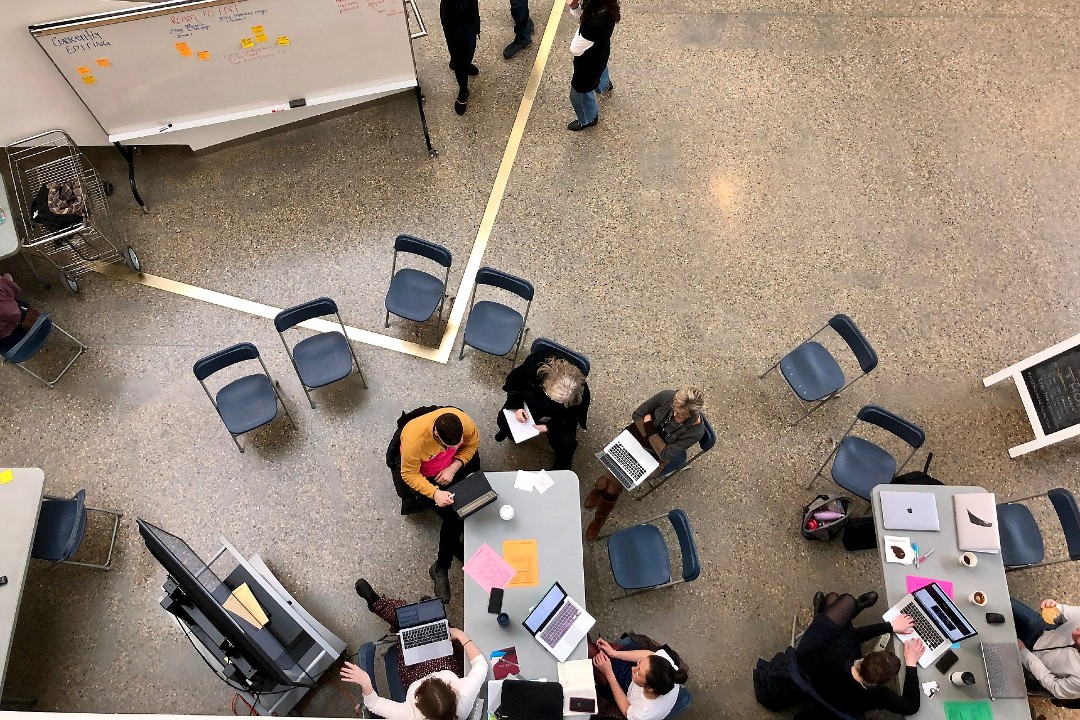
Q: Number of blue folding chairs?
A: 14